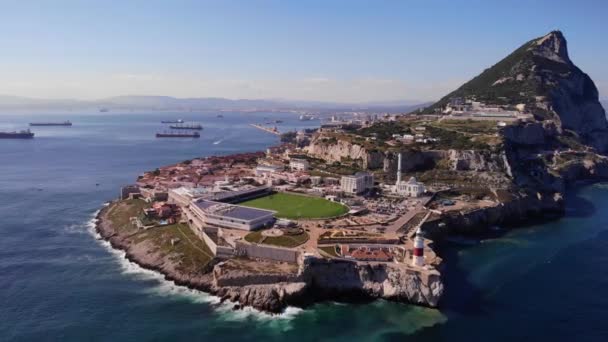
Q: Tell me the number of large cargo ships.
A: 5